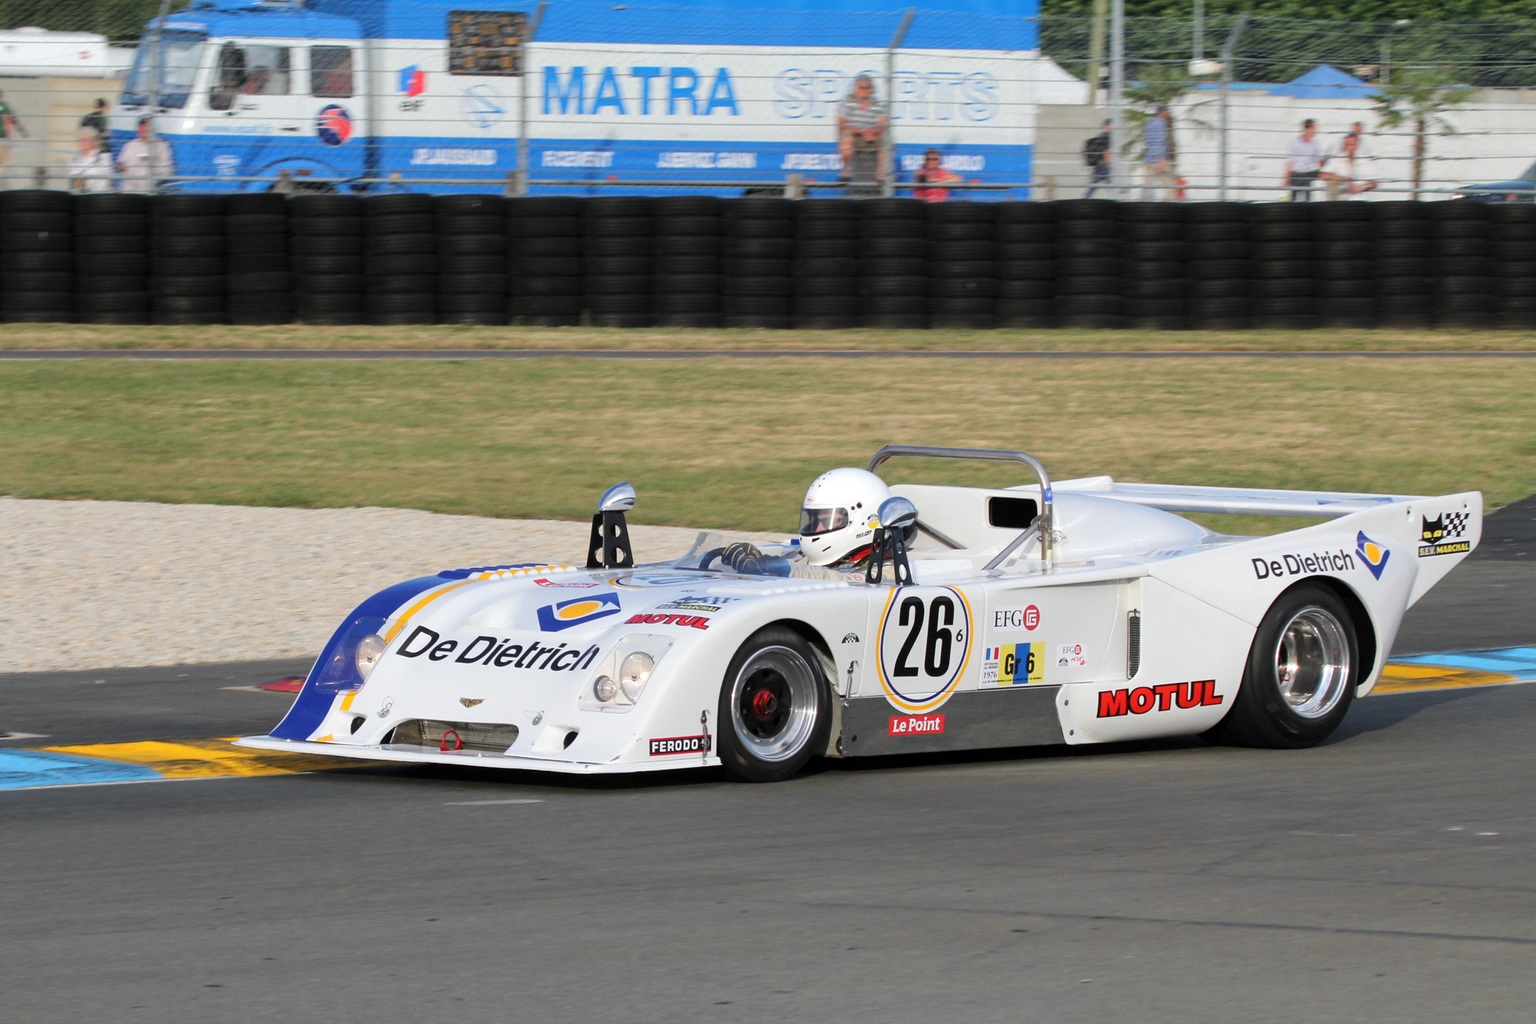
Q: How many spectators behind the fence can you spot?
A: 11